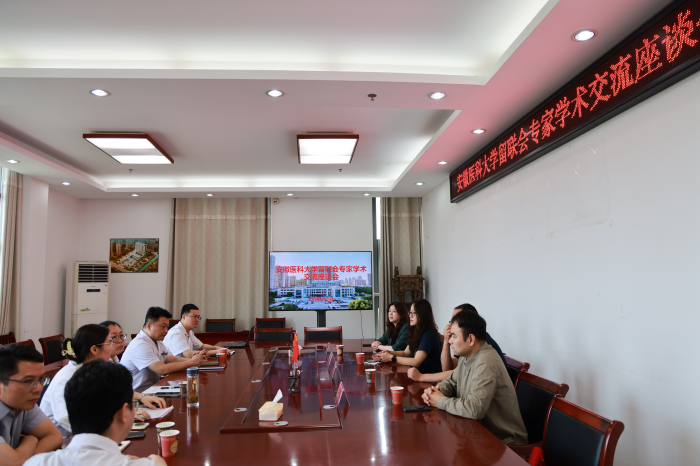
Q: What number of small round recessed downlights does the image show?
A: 13